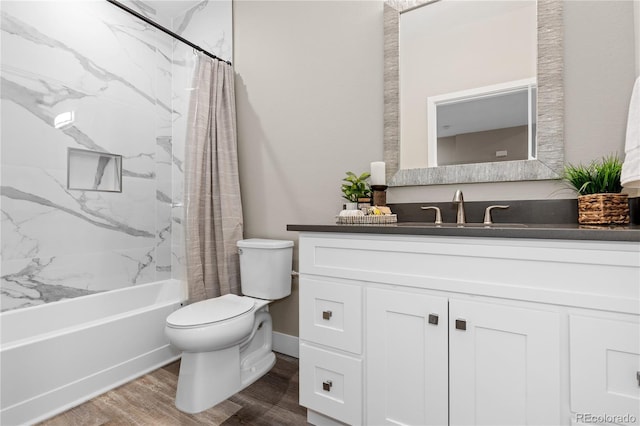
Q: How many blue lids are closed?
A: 0